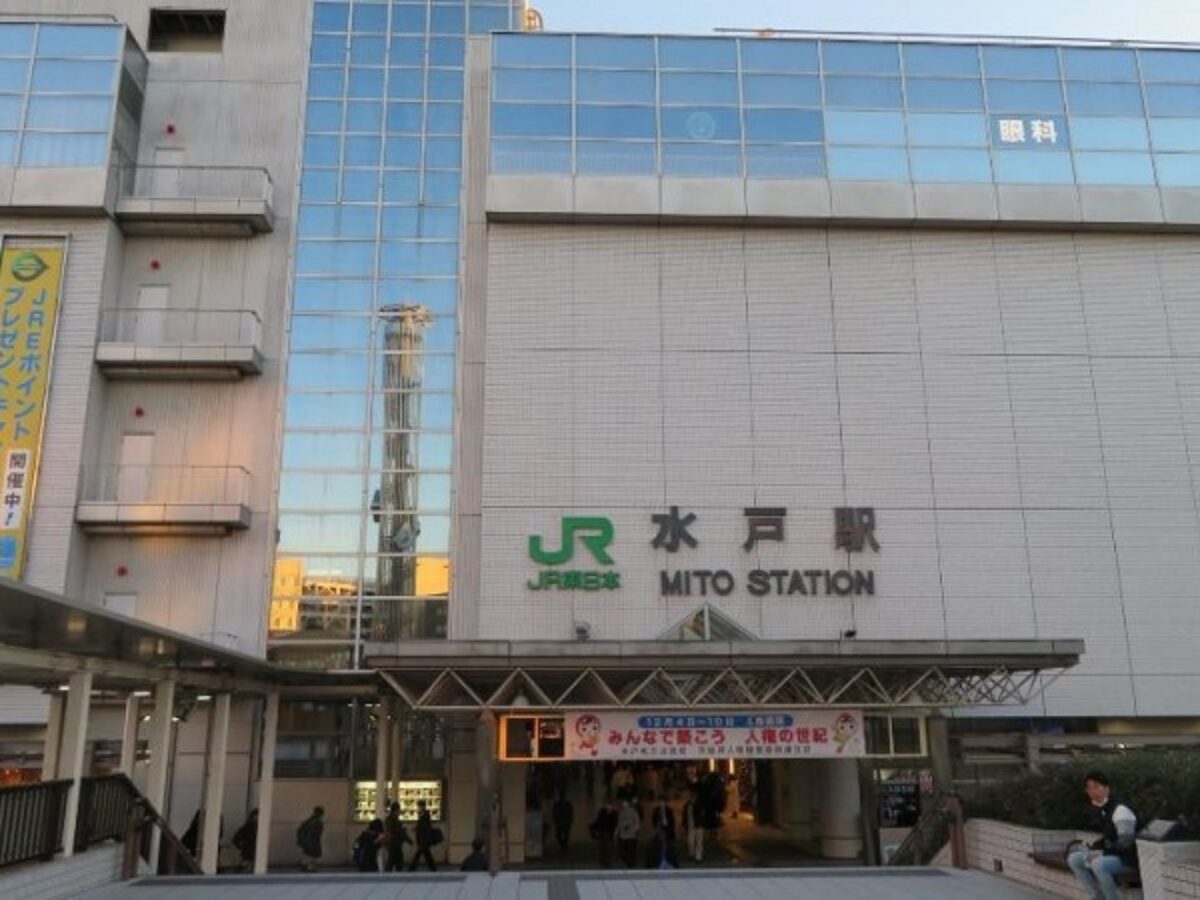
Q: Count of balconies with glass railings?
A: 3